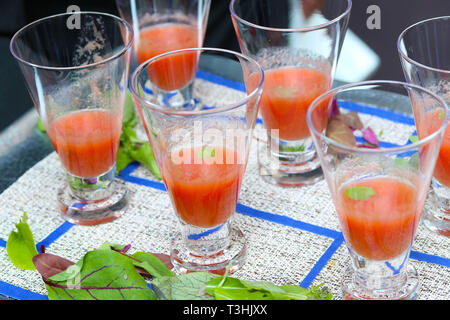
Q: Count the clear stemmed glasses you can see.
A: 6